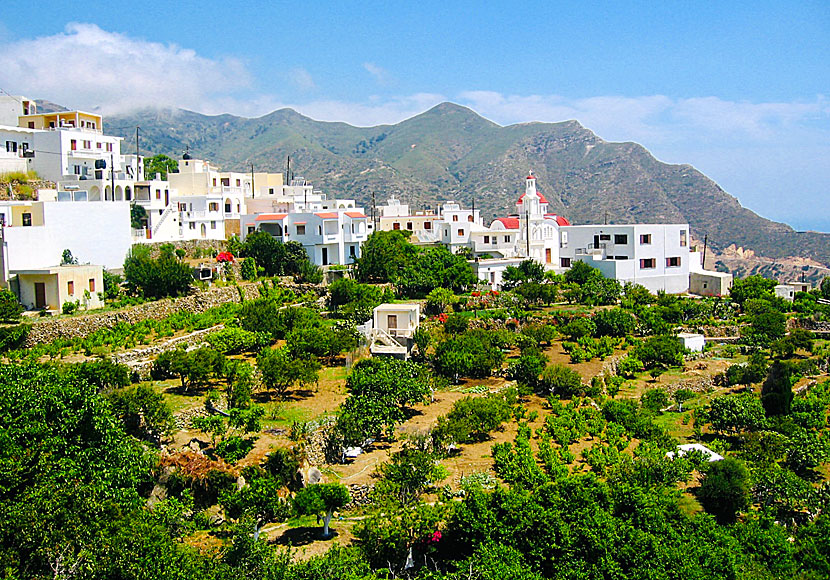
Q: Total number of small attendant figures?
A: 0